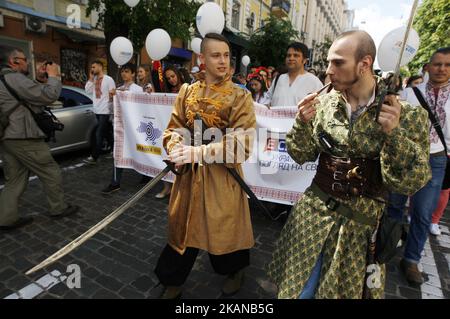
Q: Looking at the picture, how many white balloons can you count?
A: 7